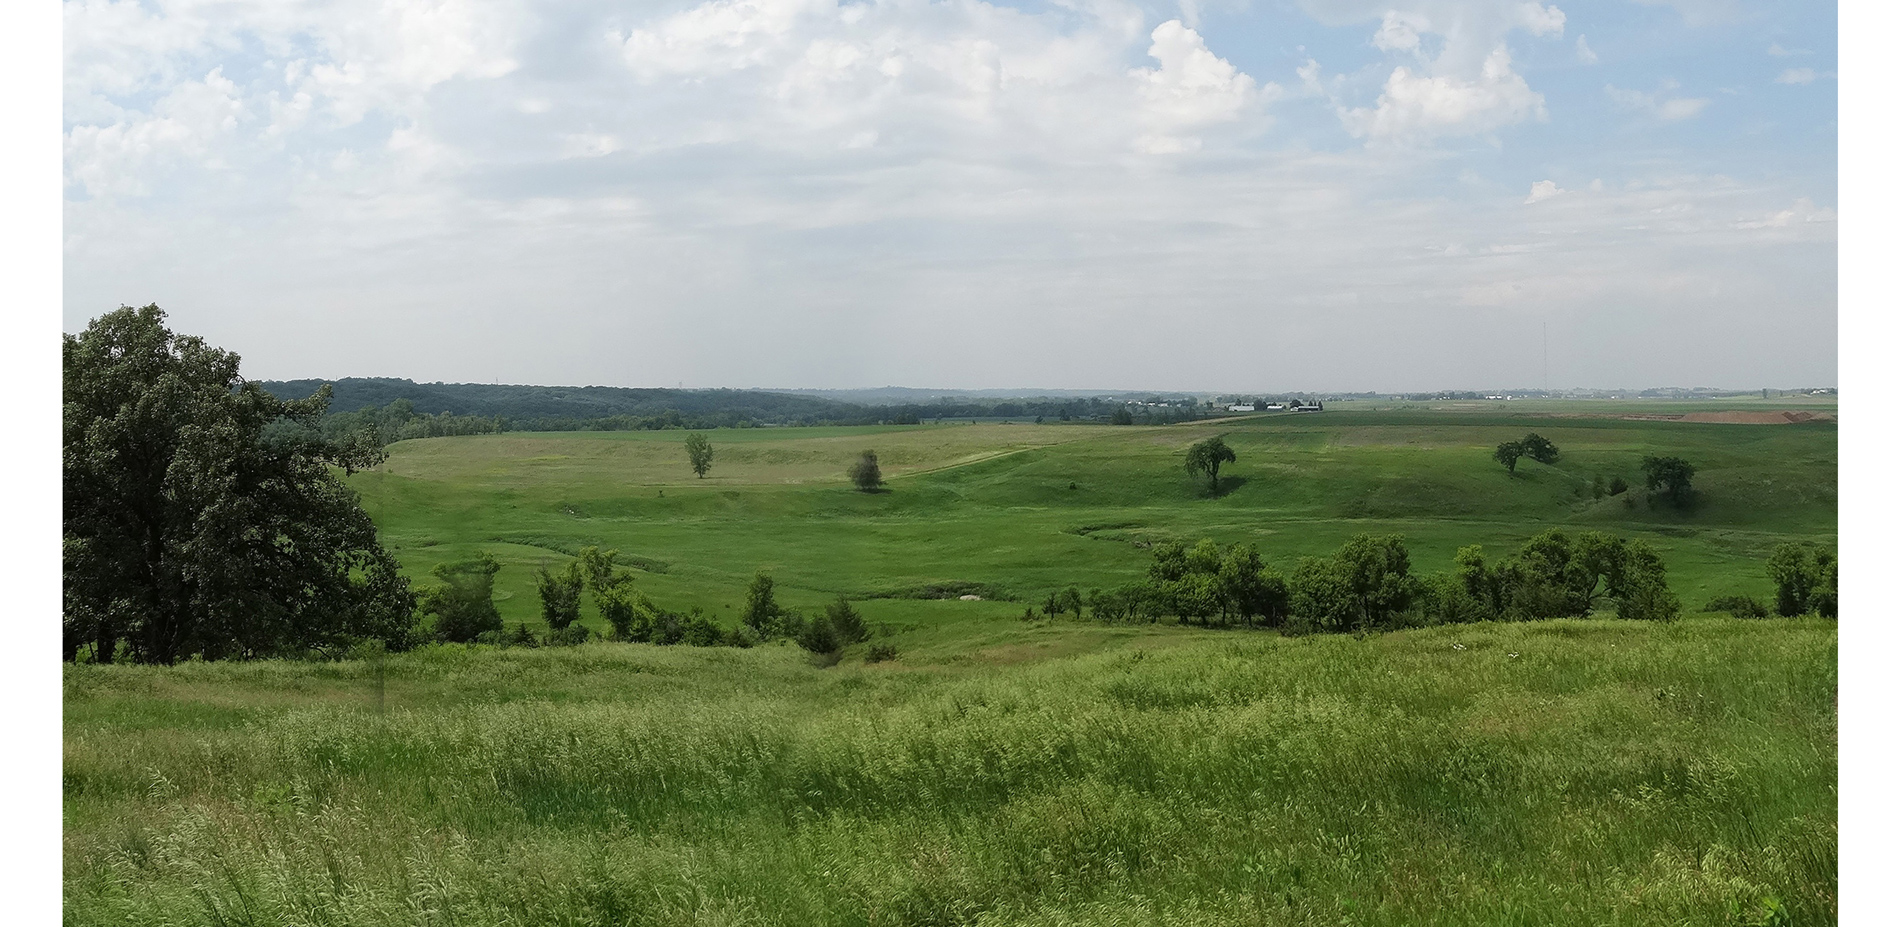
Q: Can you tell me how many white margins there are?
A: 2